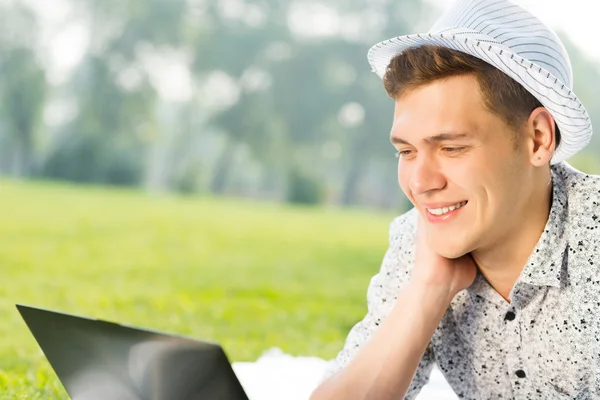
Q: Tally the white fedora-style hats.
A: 1